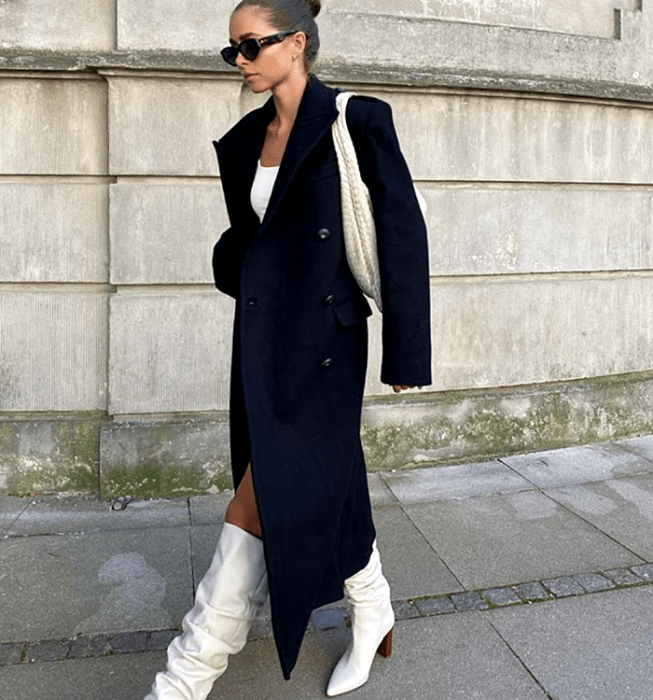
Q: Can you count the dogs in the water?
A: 0